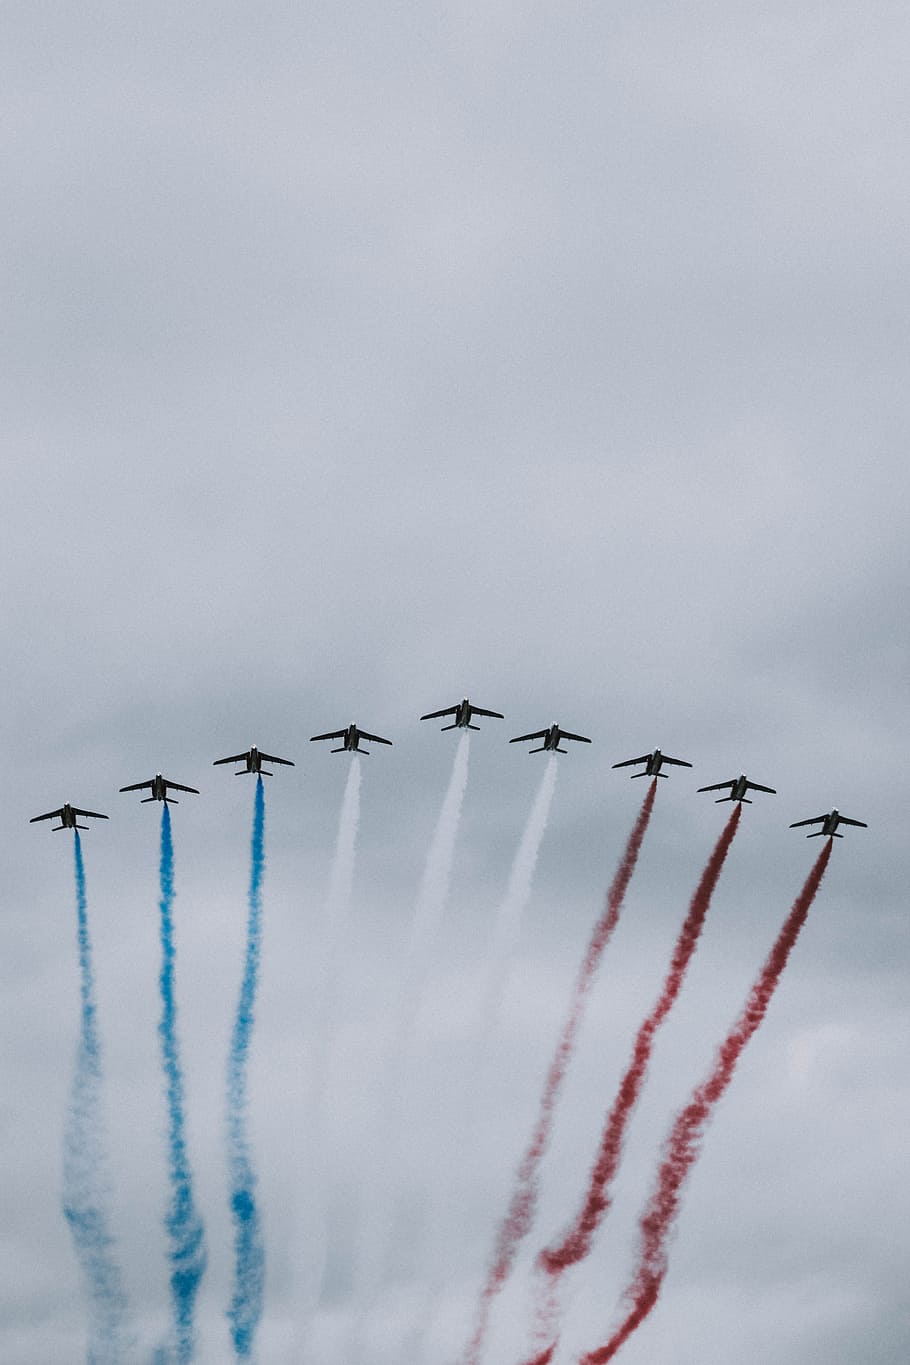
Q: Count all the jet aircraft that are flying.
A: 9